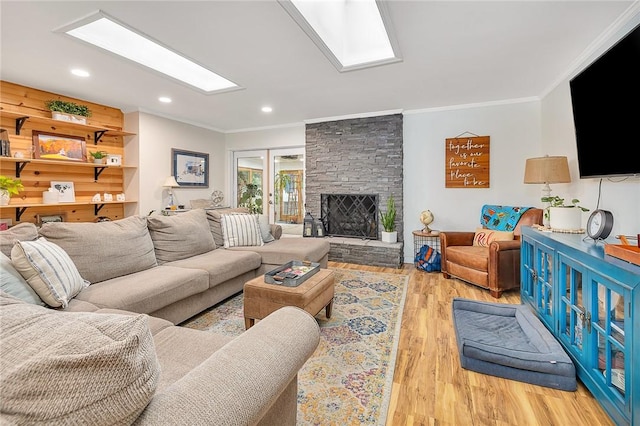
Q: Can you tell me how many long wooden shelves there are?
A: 3